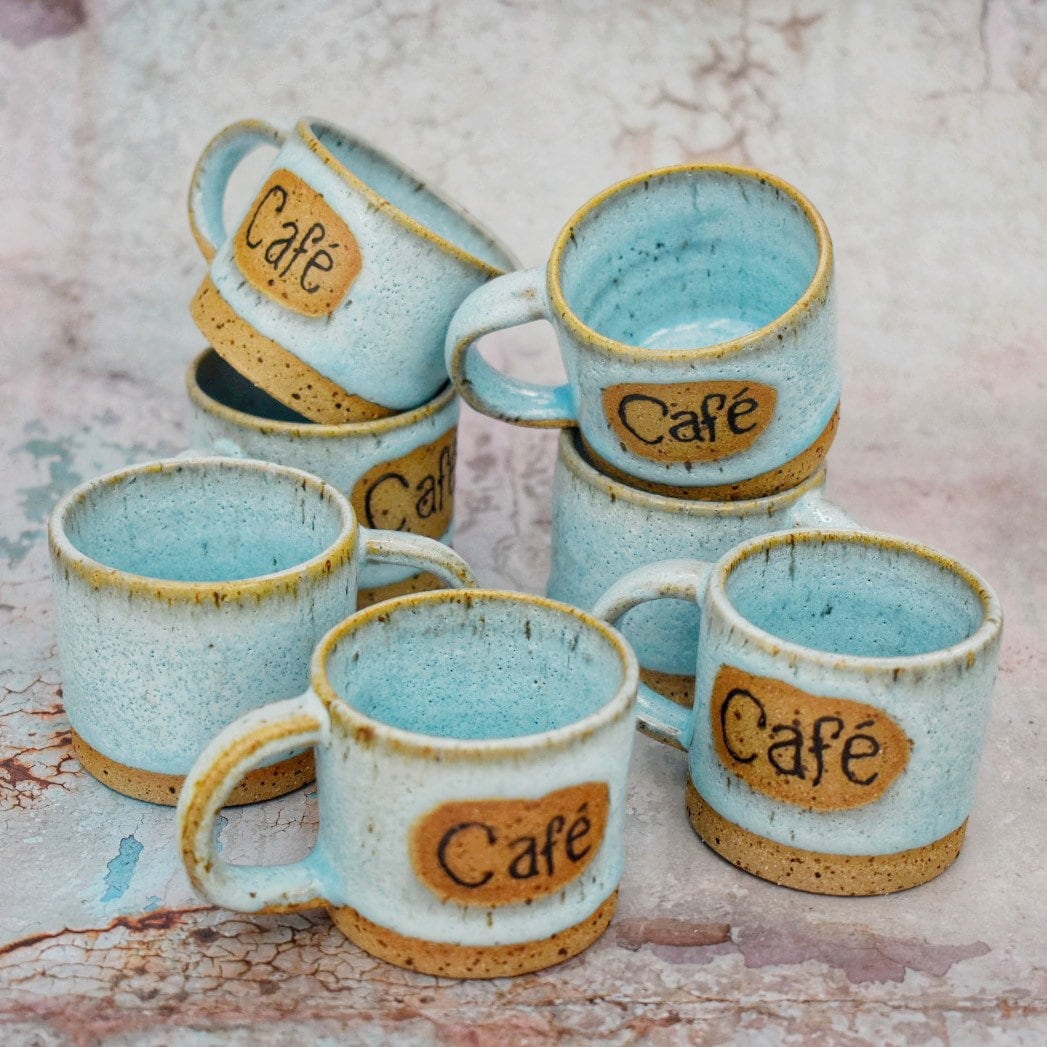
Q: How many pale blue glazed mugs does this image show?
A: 7